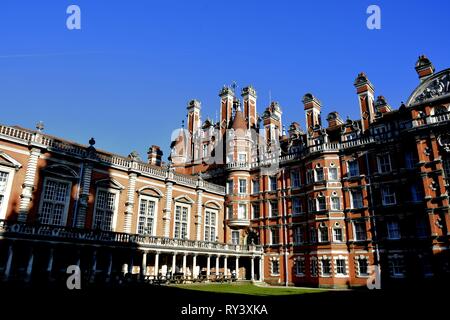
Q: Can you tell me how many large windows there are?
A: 6